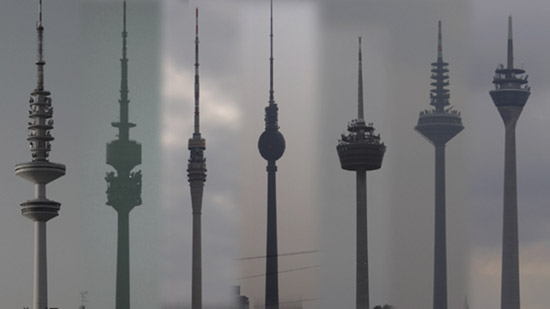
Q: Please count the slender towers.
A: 7